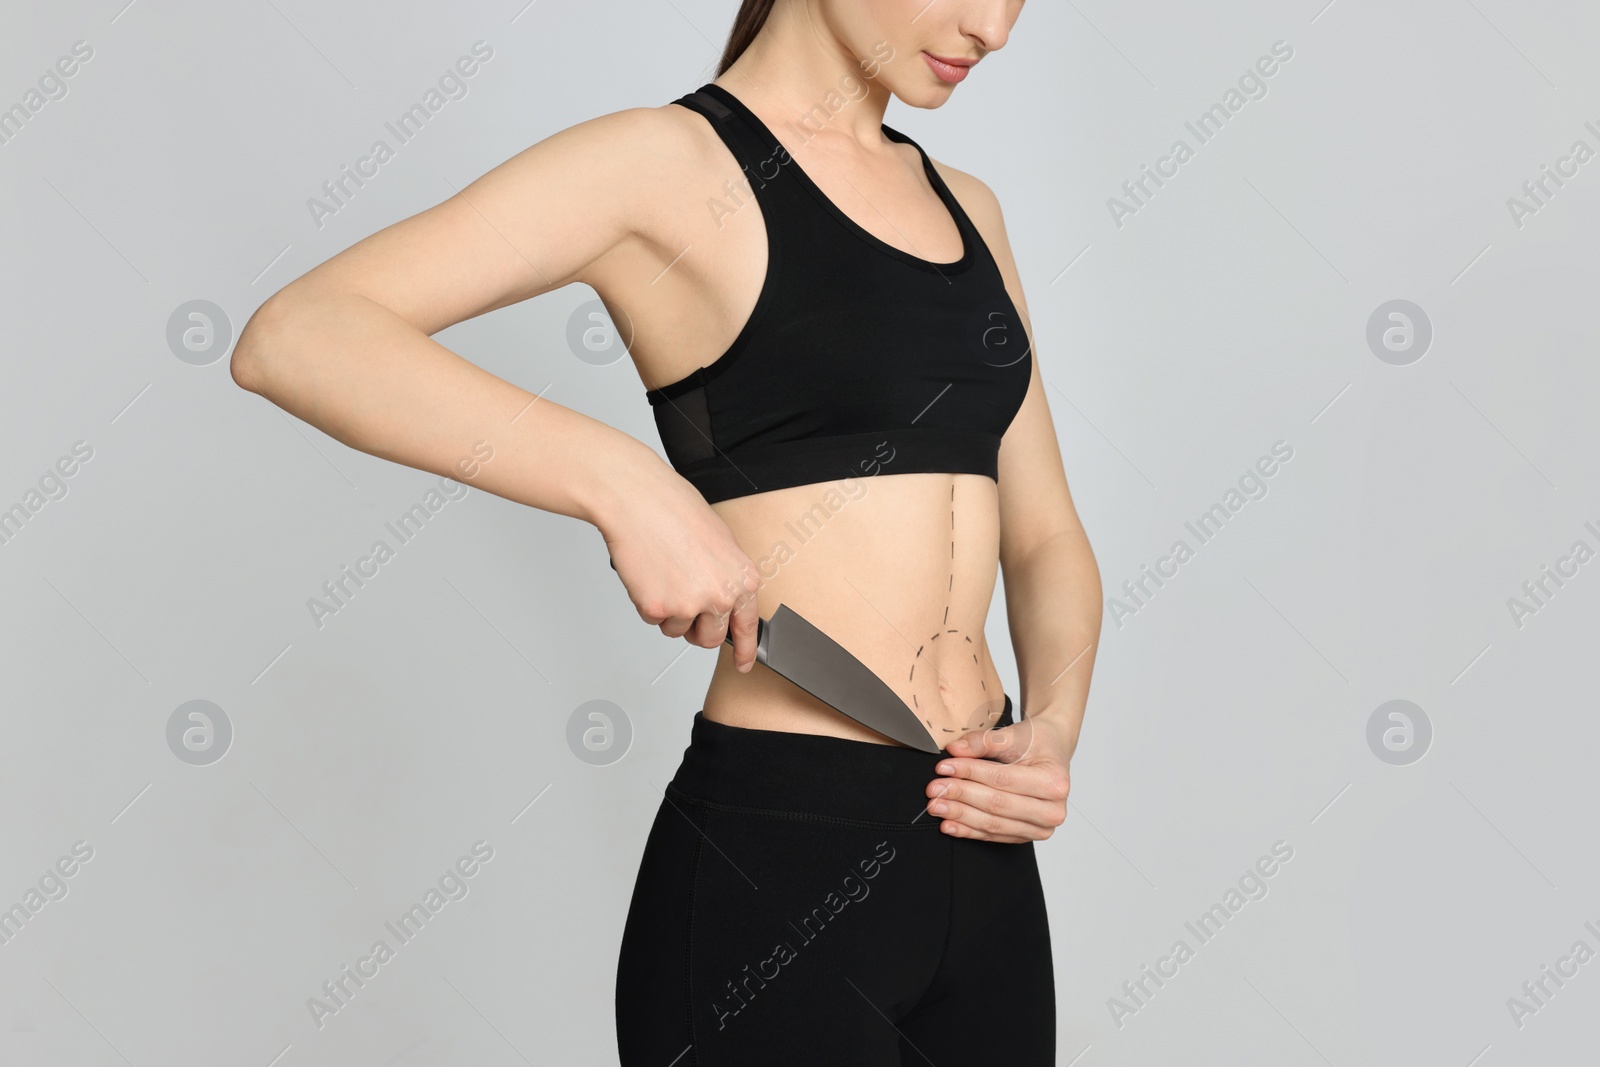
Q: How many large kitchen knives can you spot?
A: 1